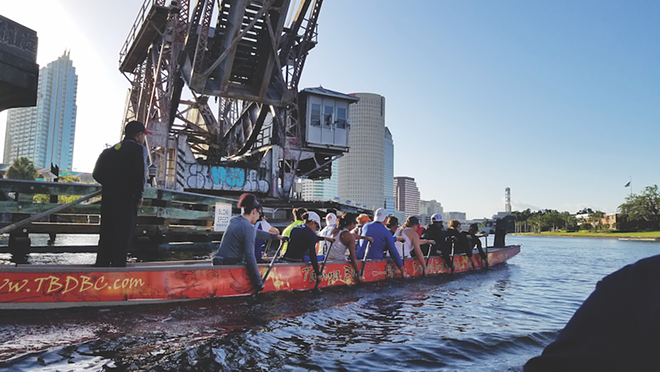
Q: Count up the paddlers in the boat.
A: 14